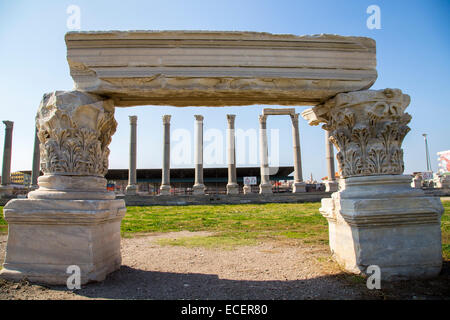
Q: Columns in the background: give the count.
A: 9